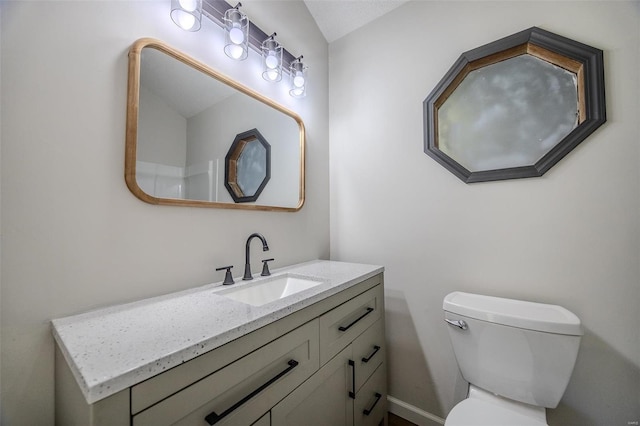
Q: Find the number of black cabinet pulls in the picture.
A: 5